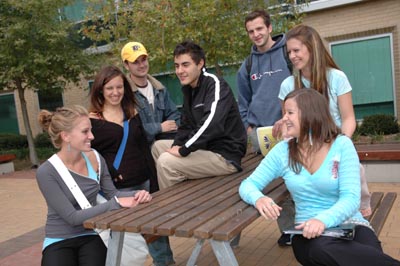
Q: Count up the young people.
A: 7